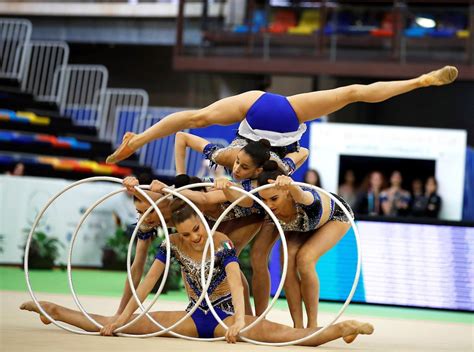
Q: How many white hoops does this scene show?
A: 4